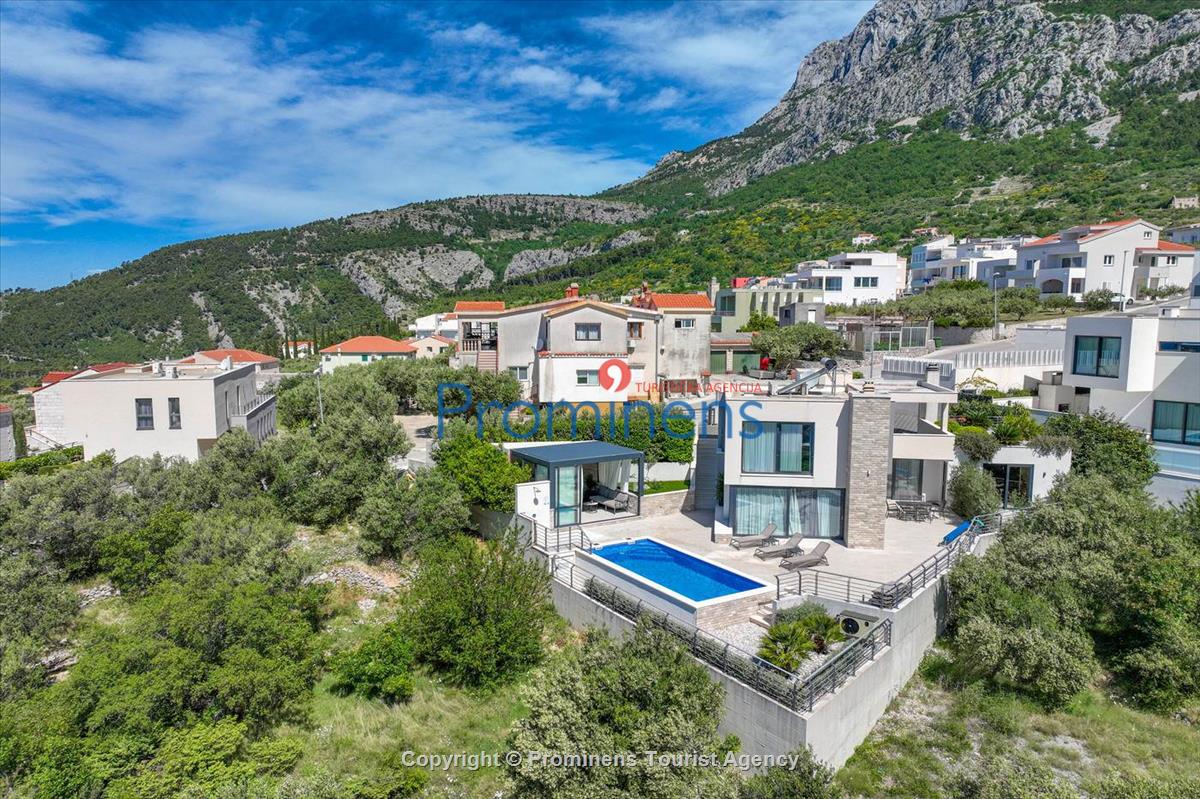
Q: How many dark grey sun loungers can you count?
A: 3